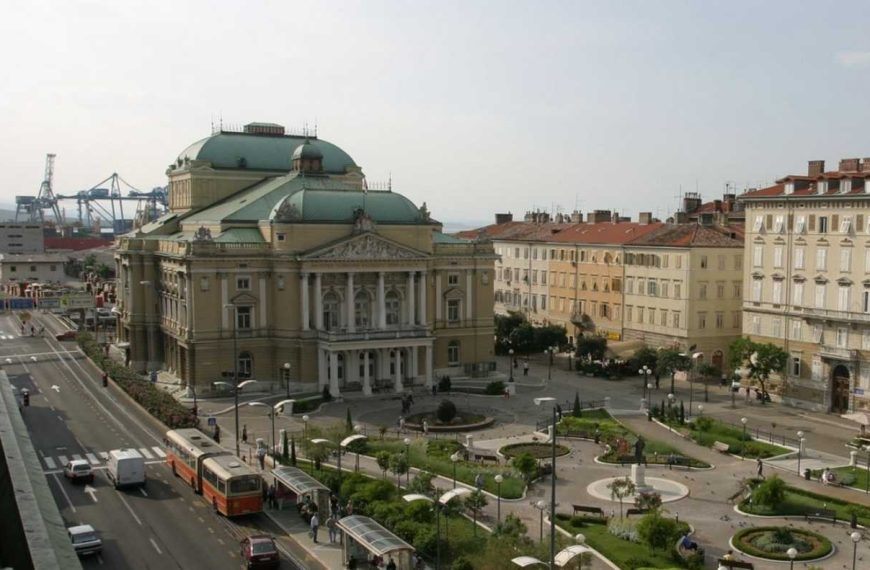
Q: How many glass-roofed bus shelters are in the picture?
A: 2